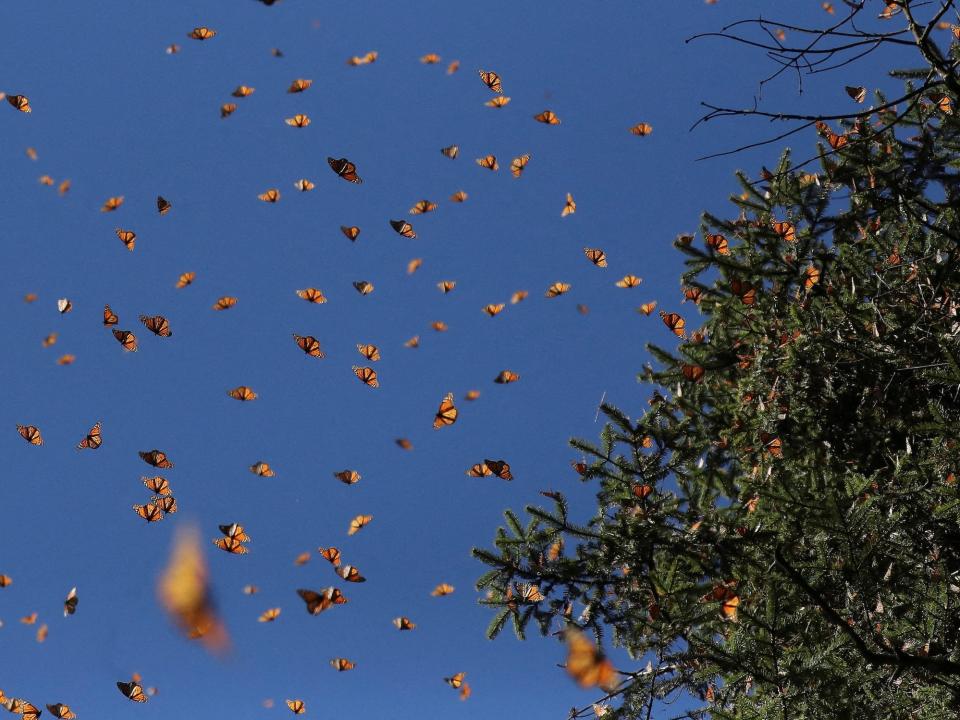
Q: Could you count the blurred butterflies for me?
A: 2